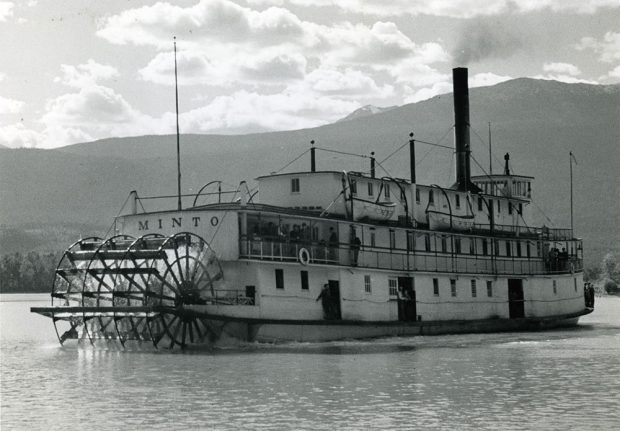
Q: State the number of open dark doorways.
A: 3